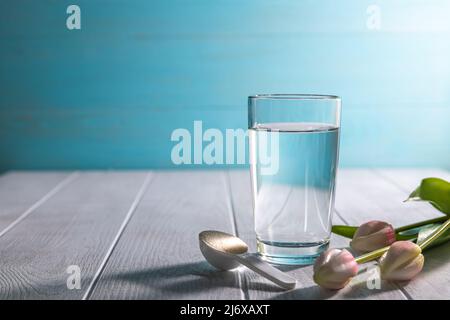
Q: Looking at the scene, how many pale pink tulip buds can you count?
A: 3